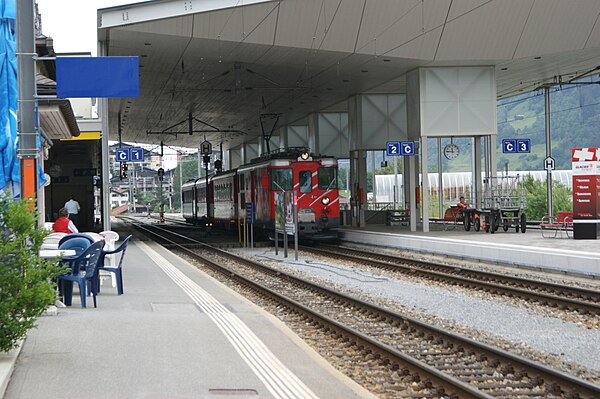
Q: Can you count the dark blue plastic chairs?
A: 3